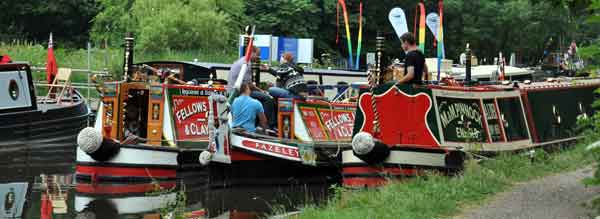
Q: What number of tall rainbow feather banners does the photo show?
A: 4